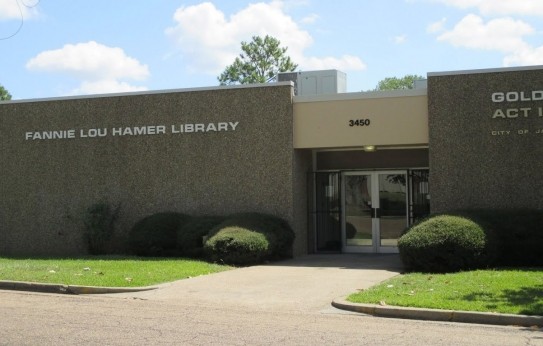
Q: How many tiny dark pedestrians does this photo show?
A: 0